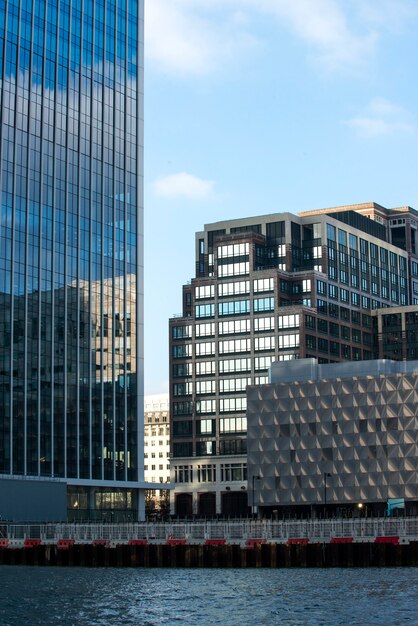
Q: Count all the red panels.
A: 11